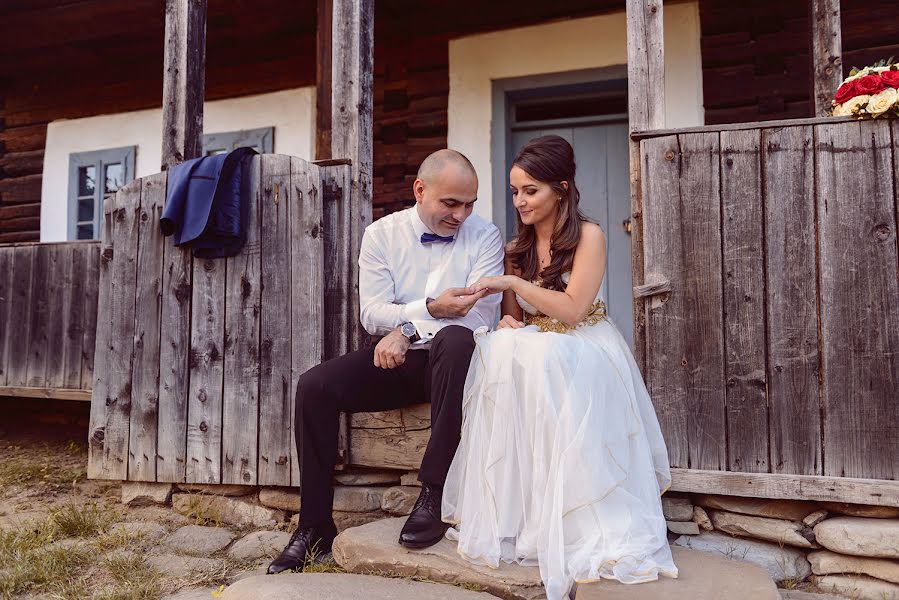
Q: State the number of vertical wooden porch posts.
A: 4